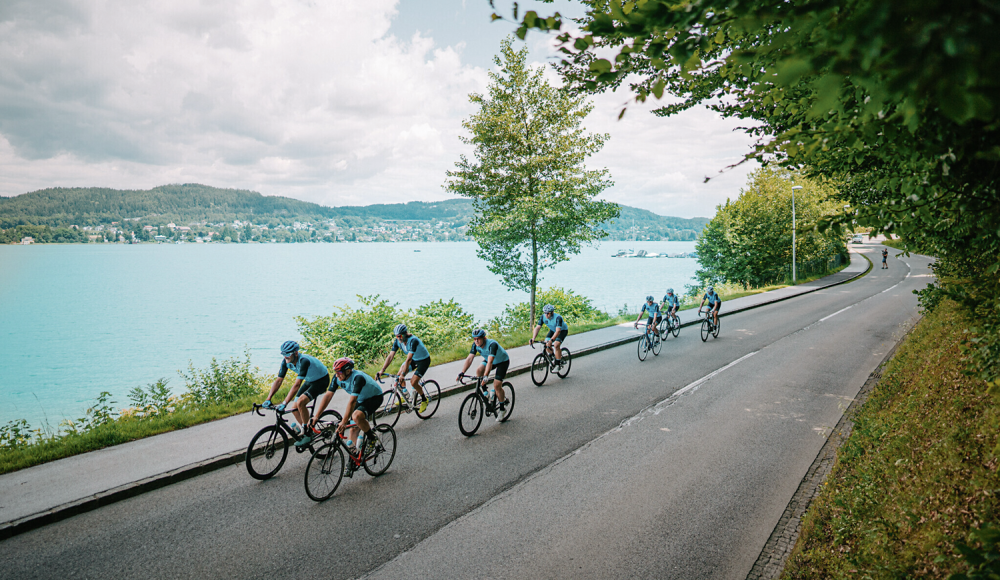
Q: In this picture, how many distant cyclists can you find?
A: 3